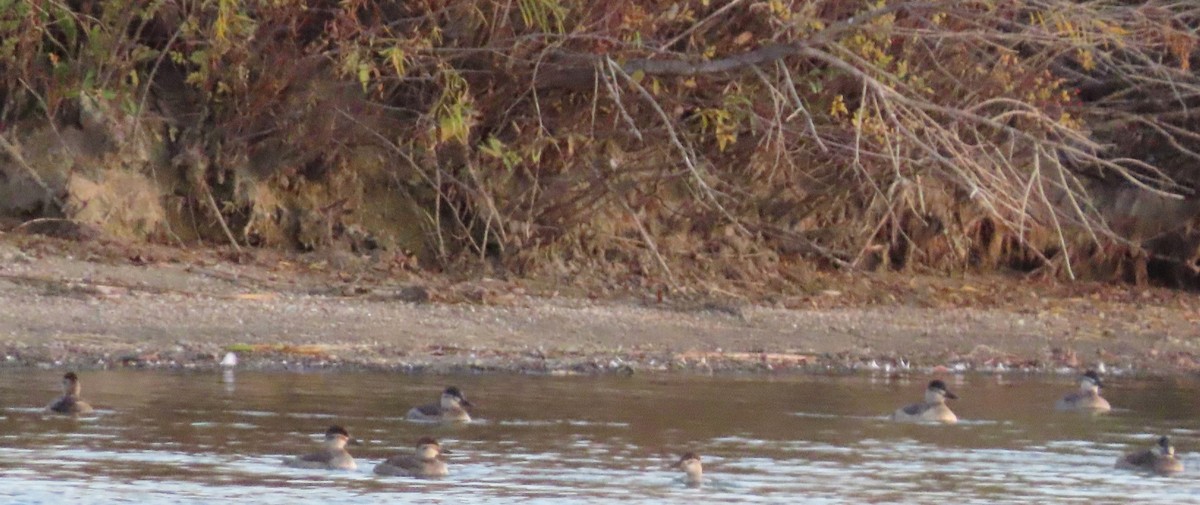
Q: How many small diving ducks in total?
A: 8